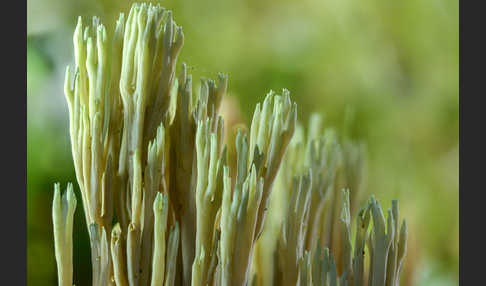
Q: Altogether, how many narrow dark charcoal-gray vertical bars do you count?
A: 2